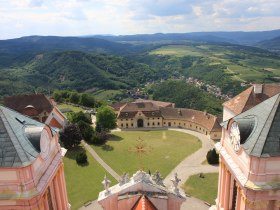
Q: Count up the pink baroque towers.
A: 2